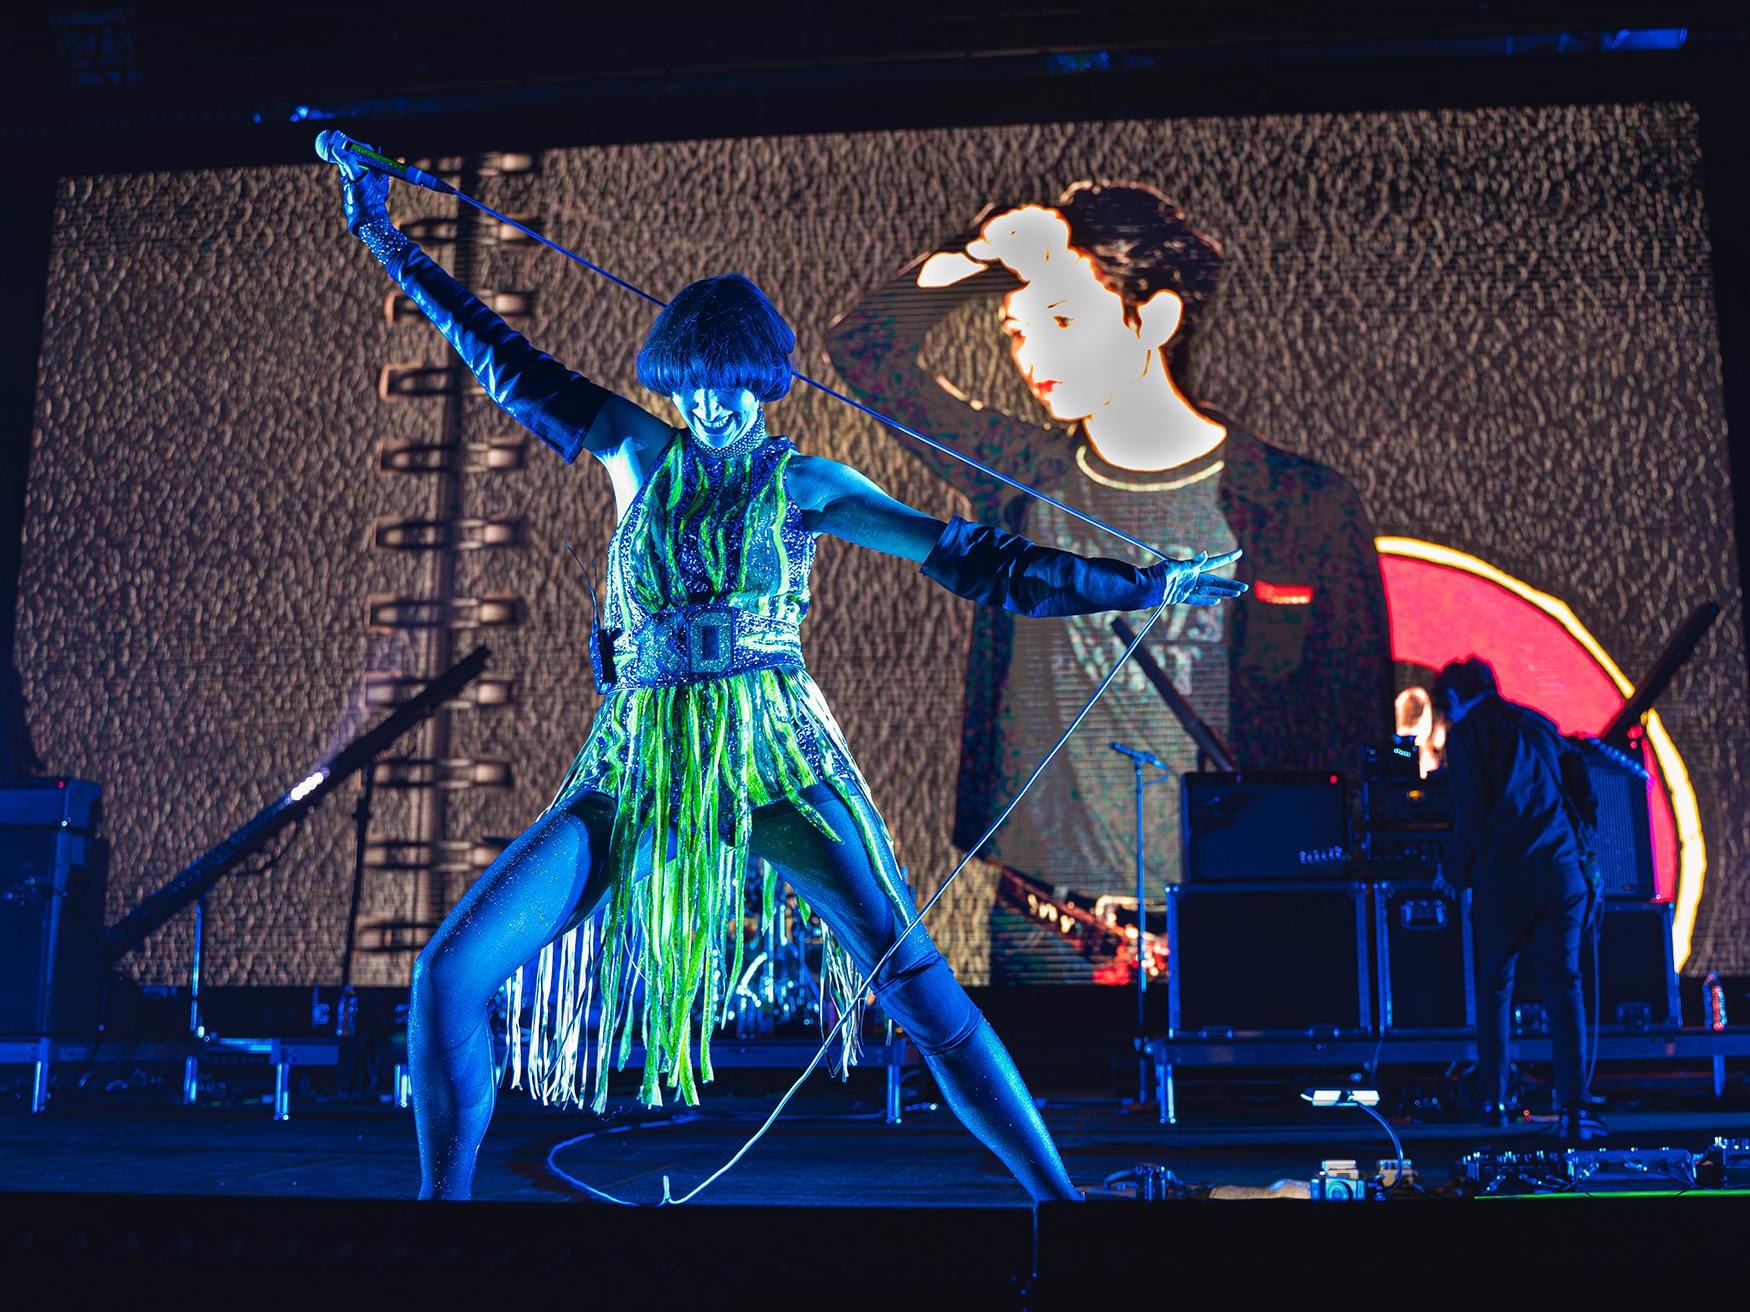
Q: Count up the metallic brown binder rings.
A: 11